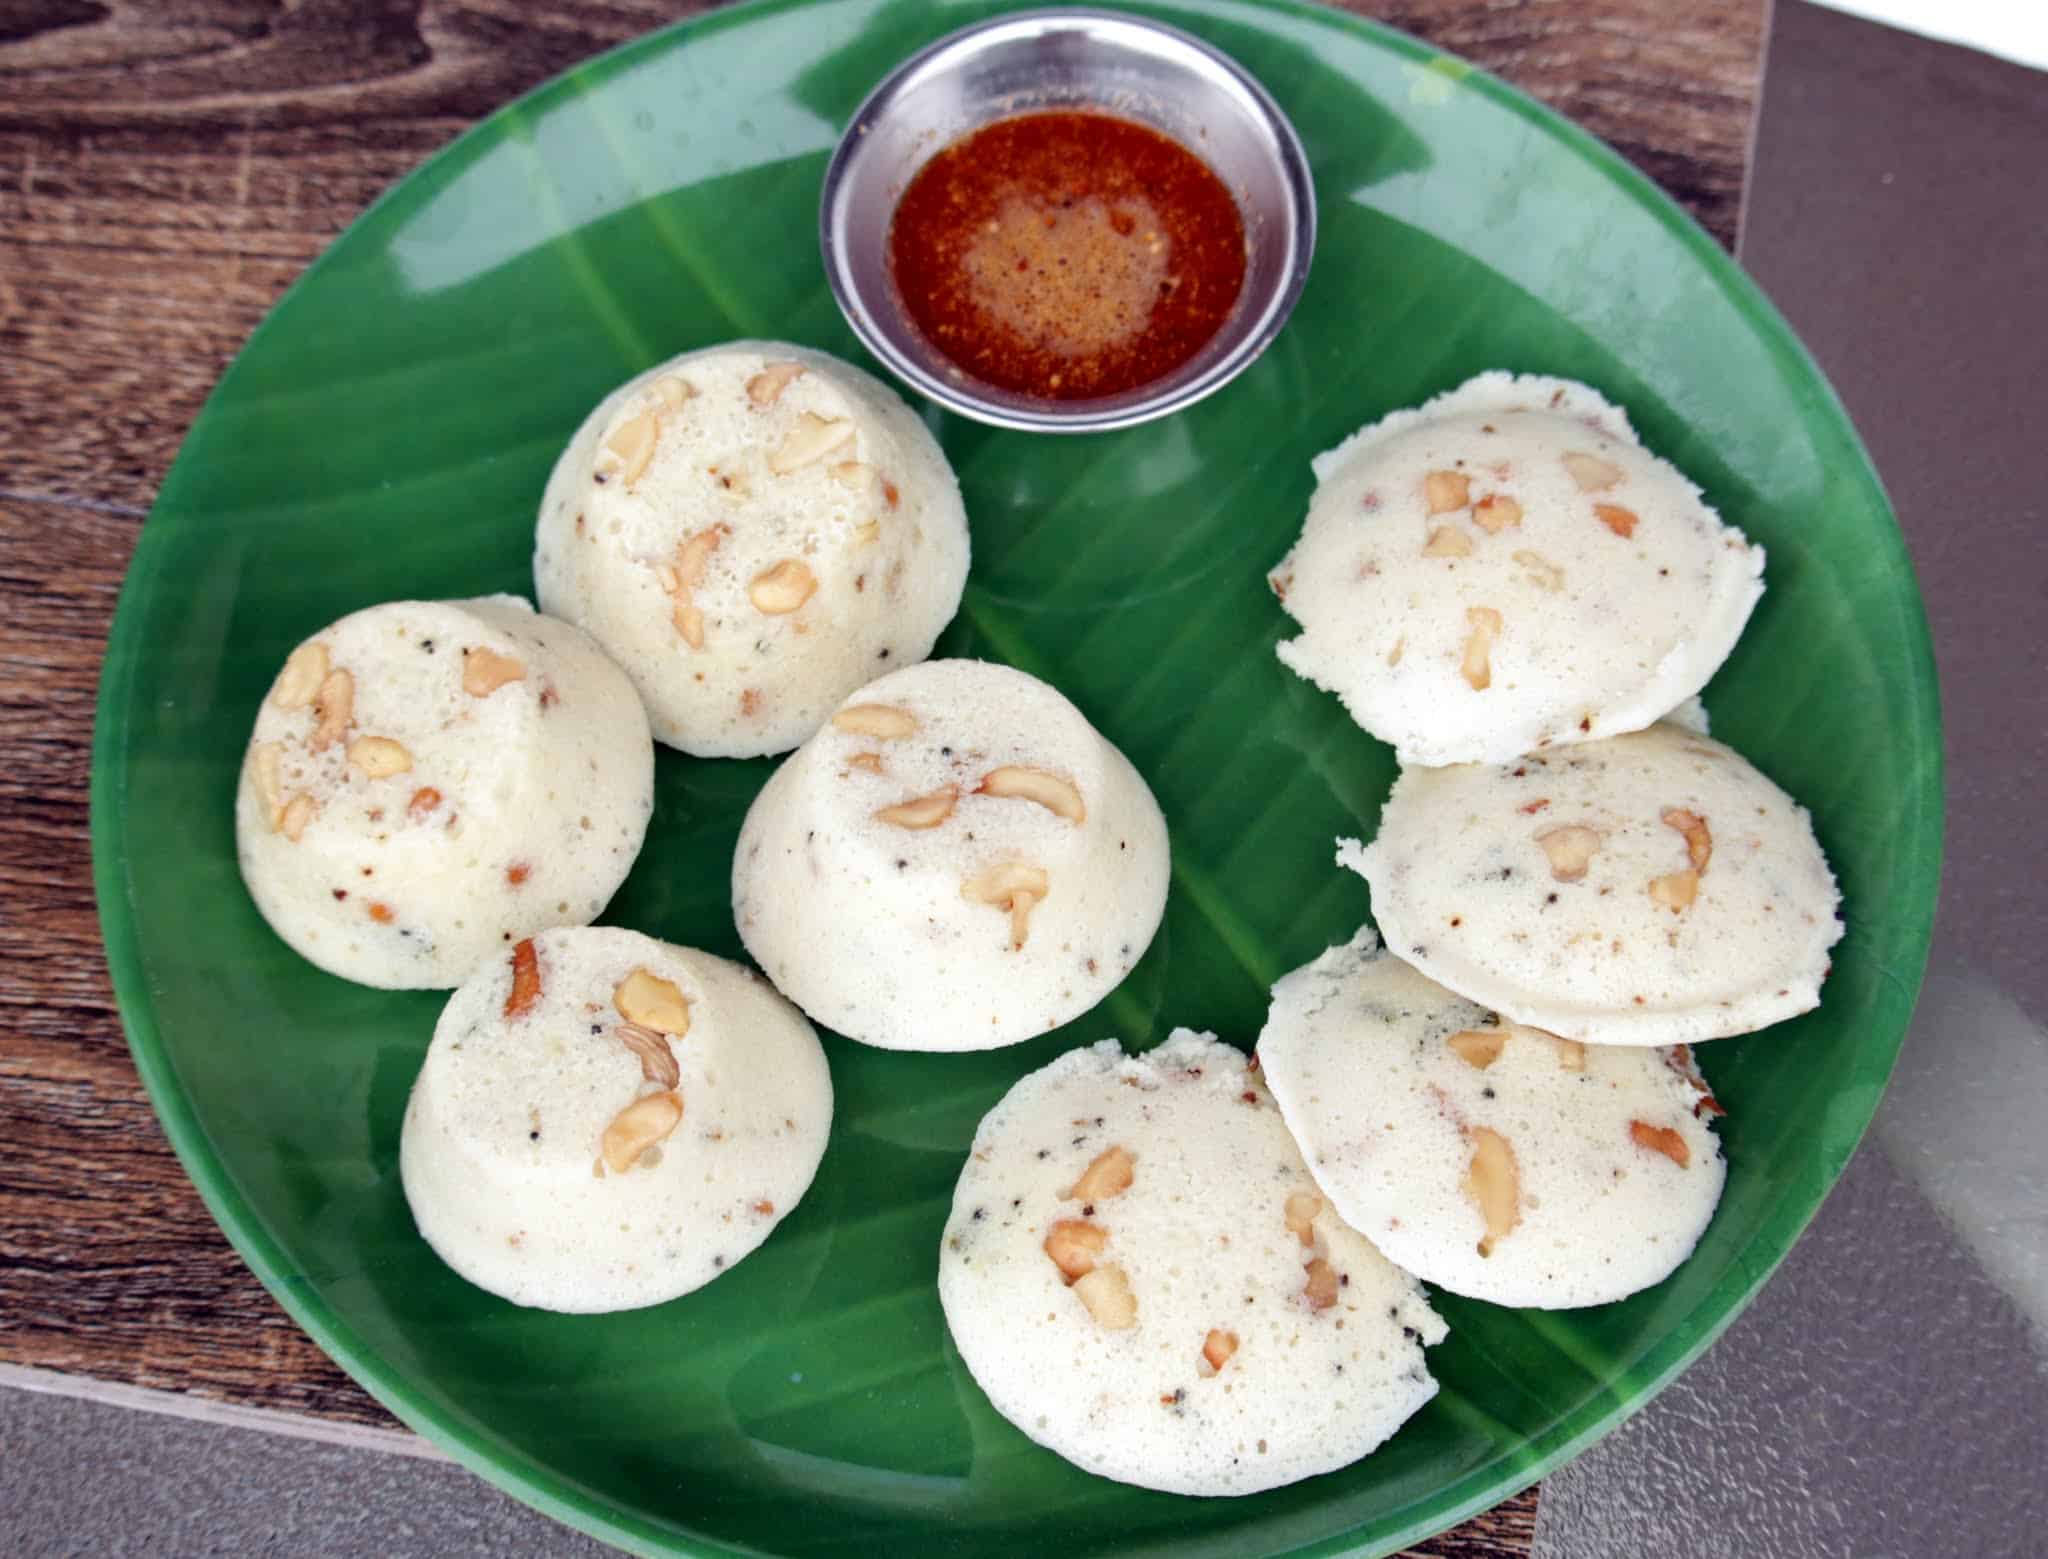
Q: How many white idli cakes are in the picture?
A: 8